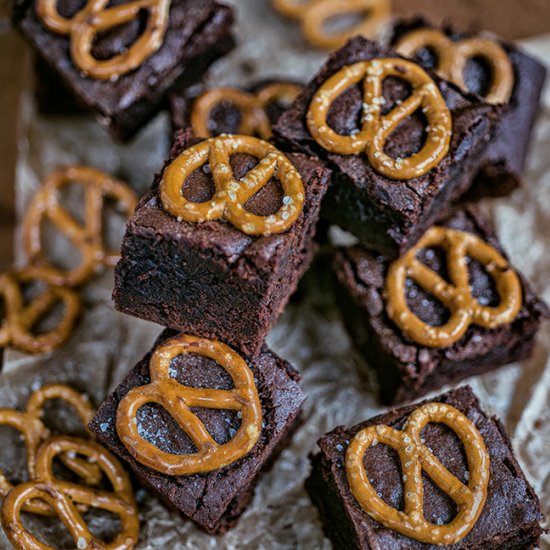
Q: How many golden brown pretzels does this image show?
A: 13